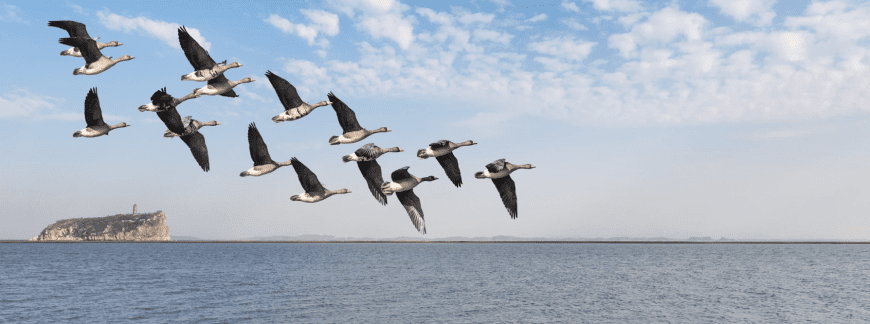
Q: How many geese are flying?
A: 15